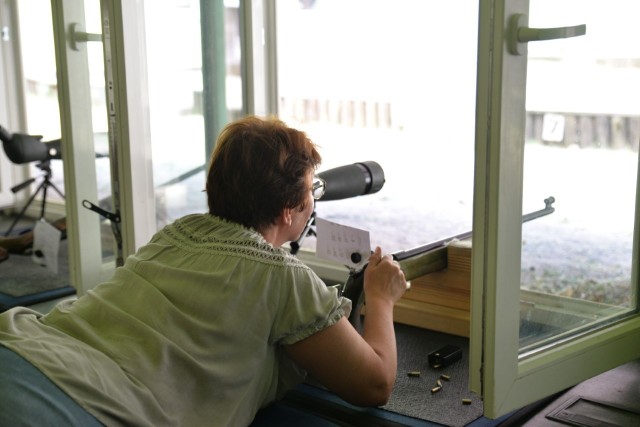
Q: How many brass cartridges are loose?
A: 5